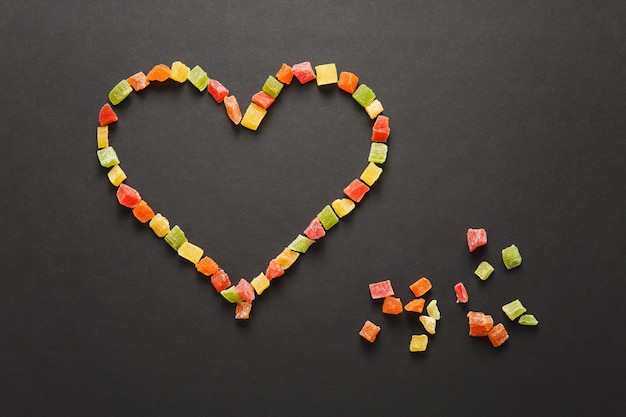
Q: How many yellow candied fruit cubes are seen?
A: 15